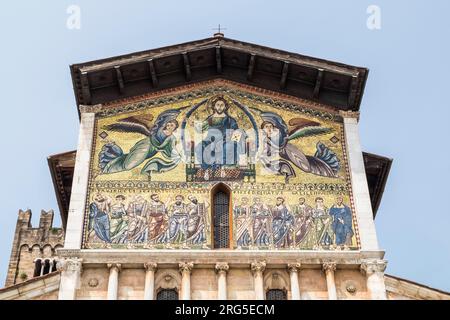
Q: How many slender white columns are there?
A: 7